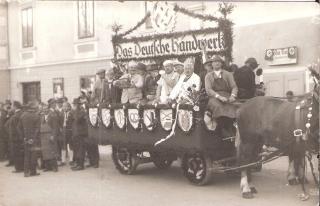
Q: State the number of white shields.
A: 8